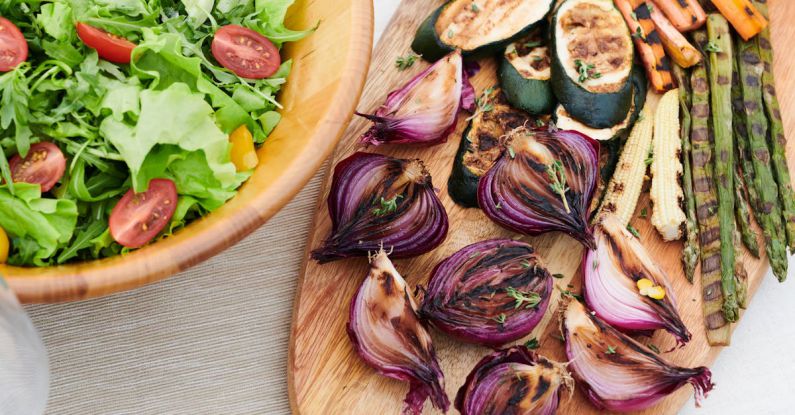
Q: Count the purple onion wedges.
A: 8